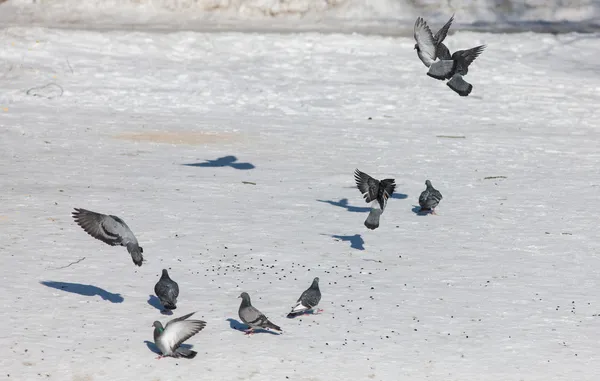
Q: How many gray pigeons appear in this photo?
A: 9